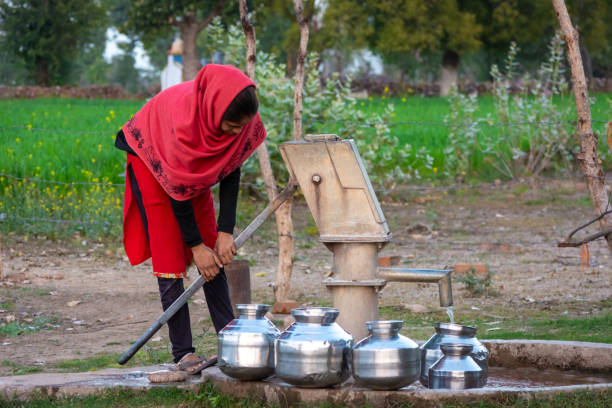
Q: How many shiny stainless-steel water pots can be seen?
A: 5